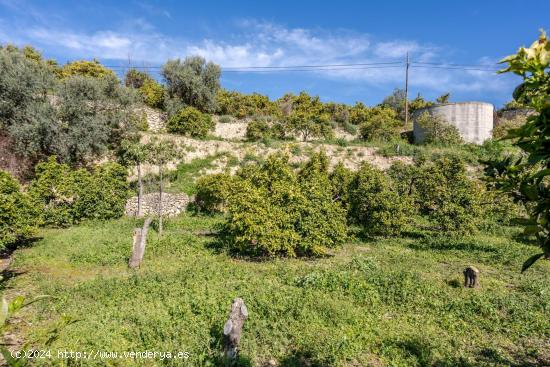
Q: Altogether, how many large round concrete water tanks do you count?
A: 1